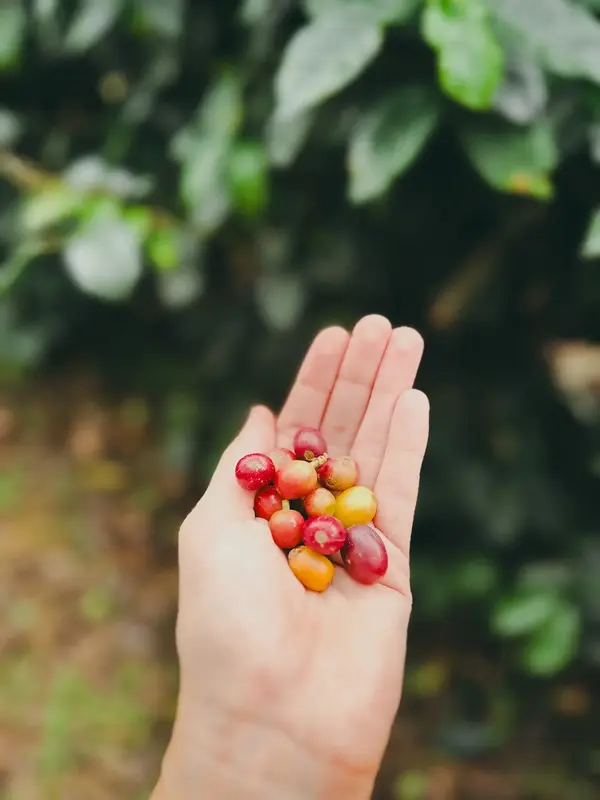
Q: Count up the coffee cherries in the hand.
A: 12